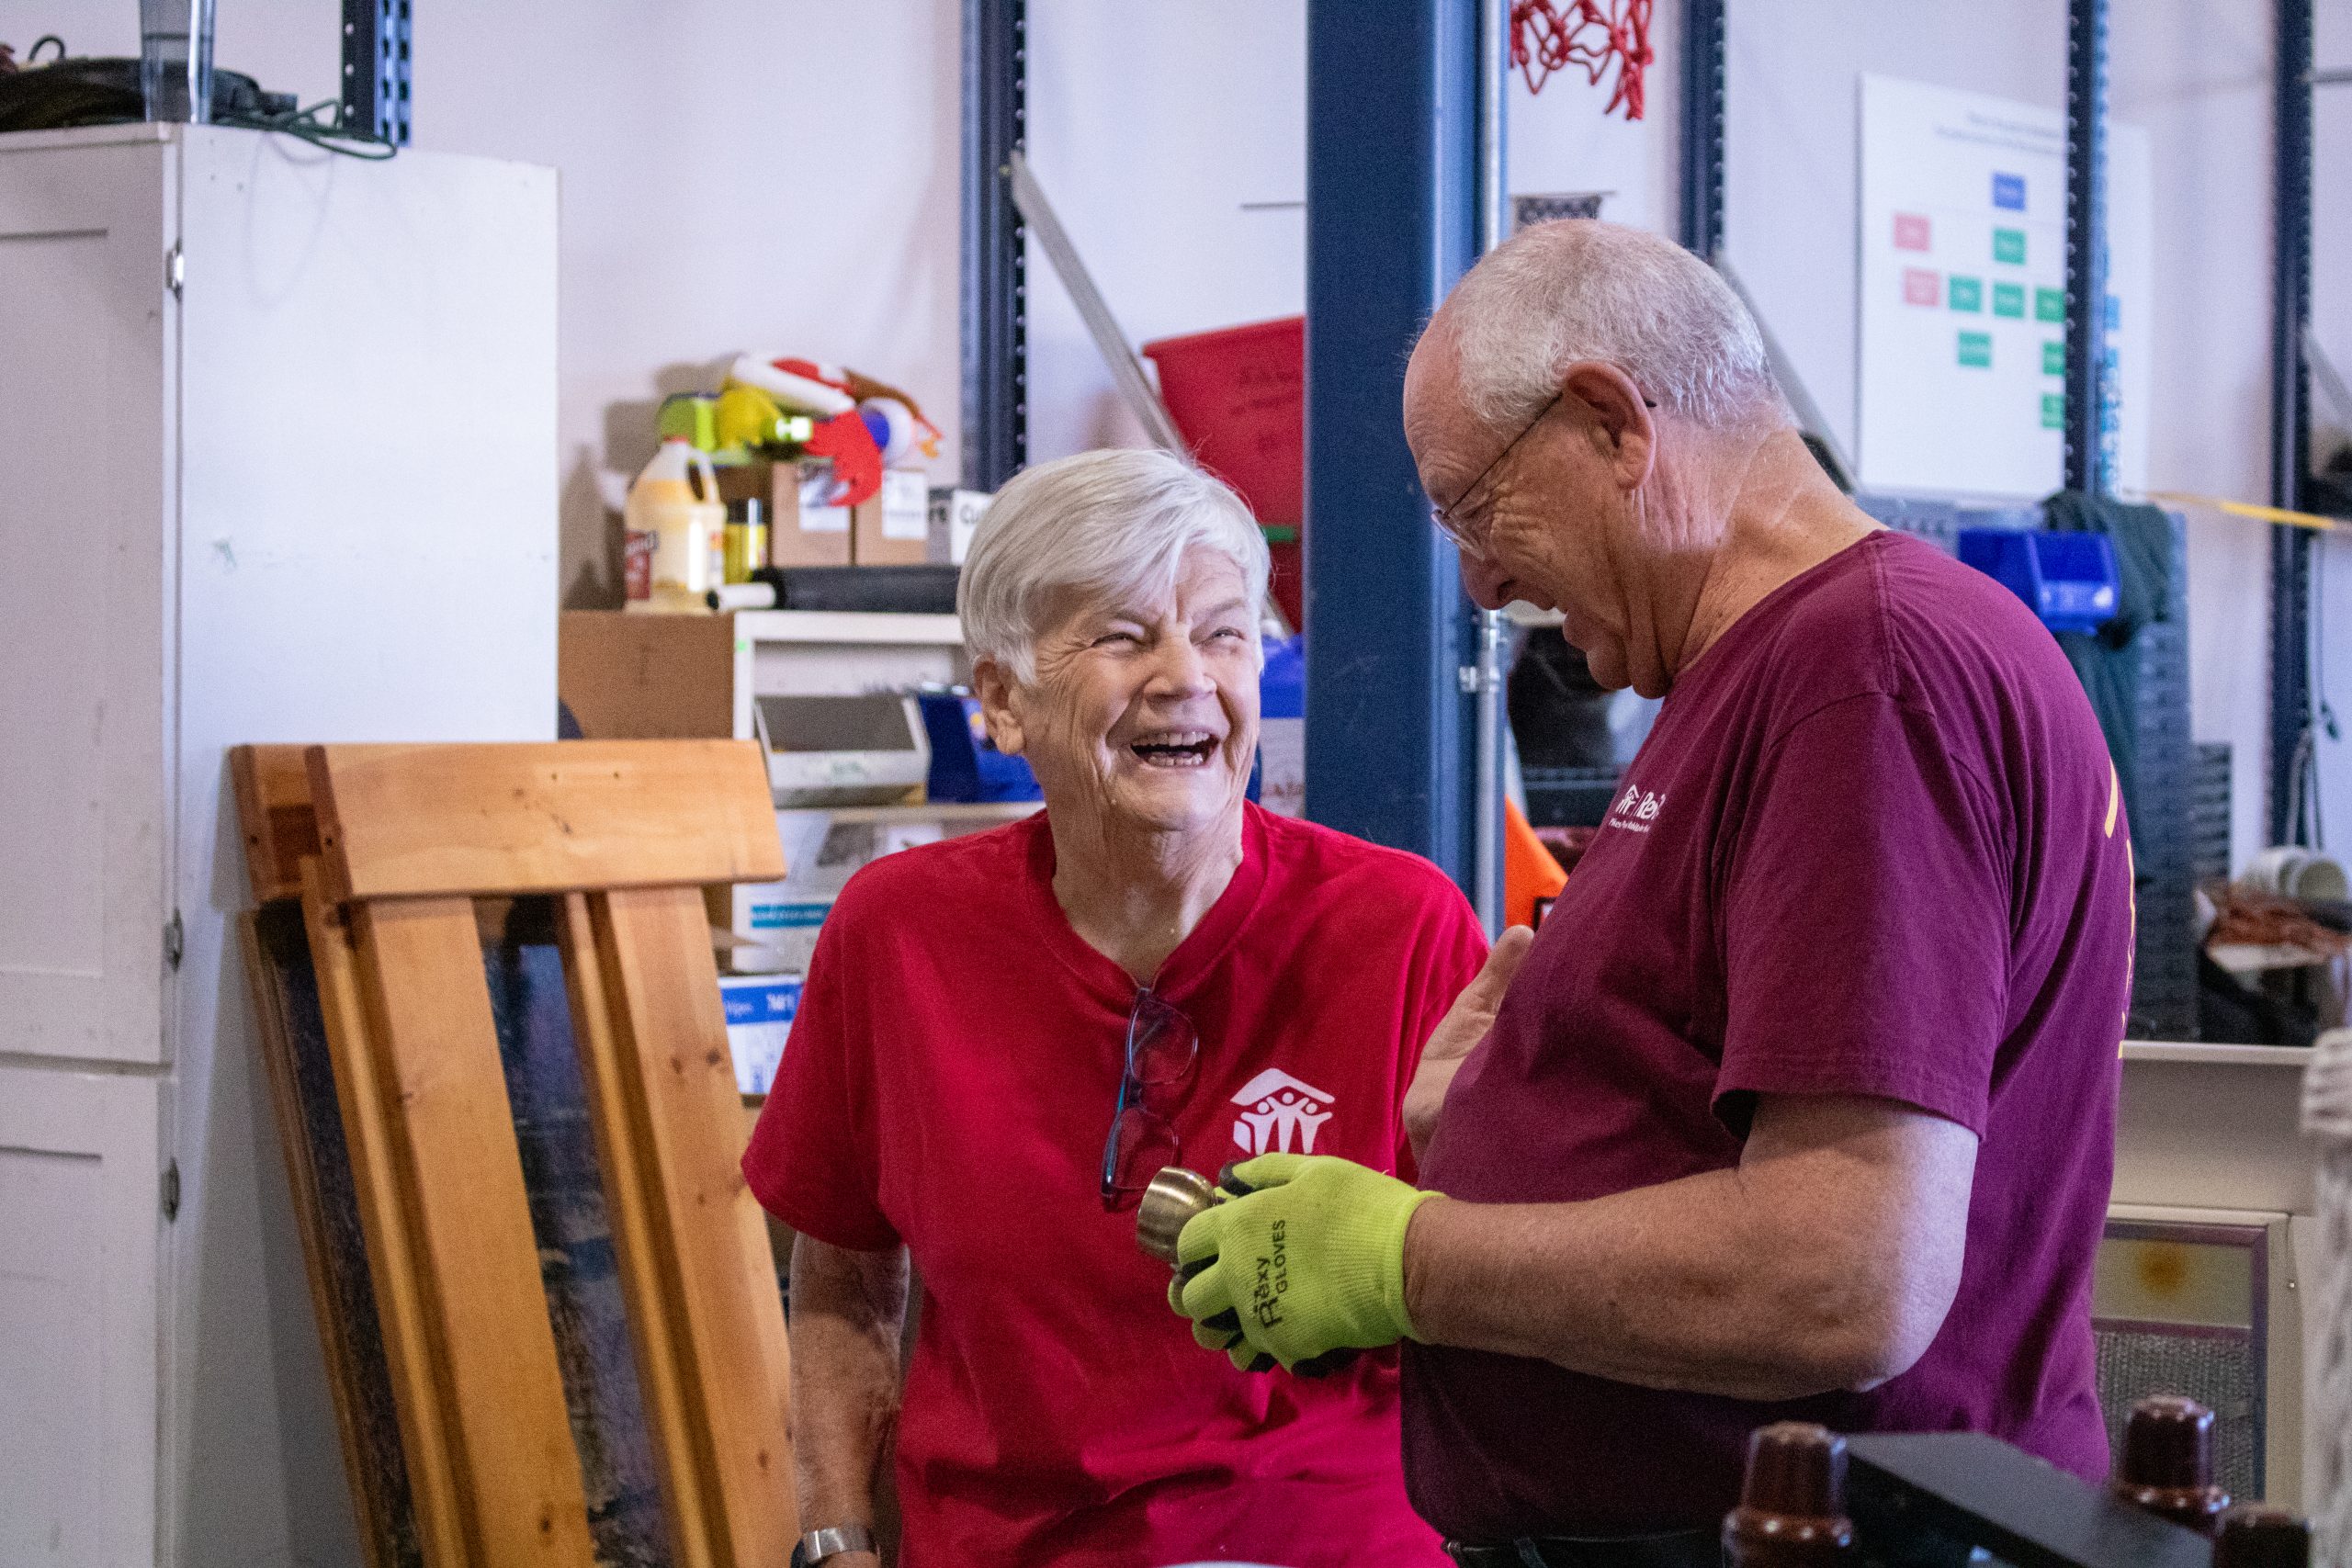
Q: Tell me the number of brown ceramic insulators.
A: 3